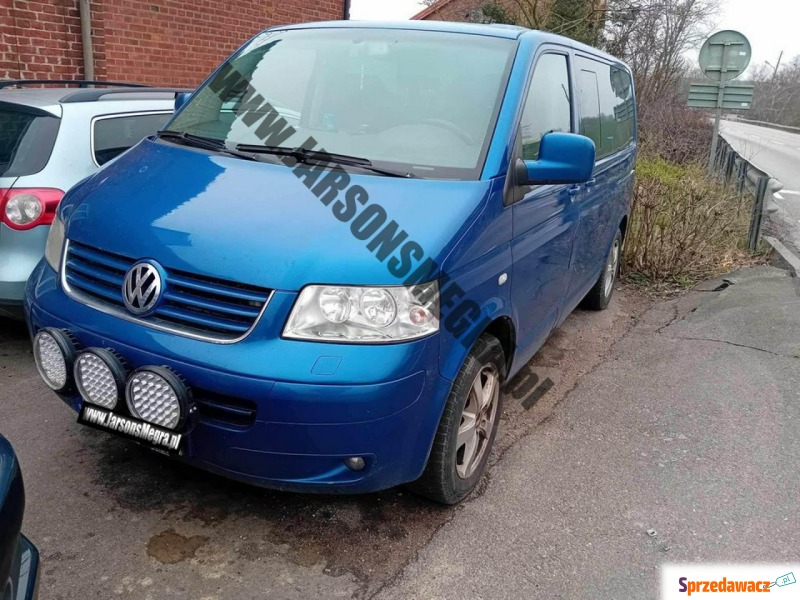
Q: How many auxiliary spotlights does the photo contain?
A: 3